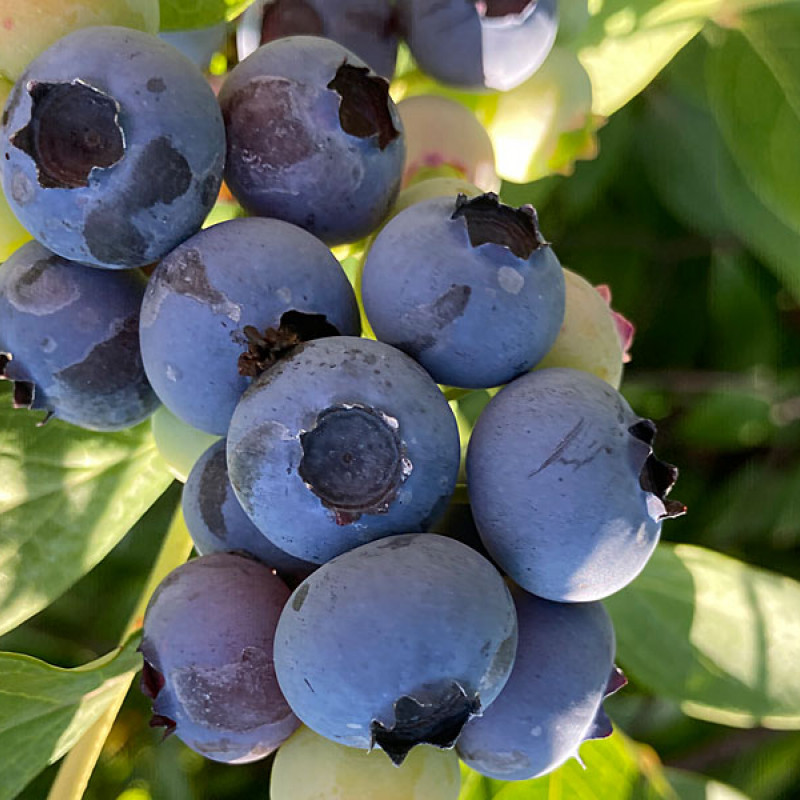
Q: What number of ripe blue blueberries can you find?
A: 13